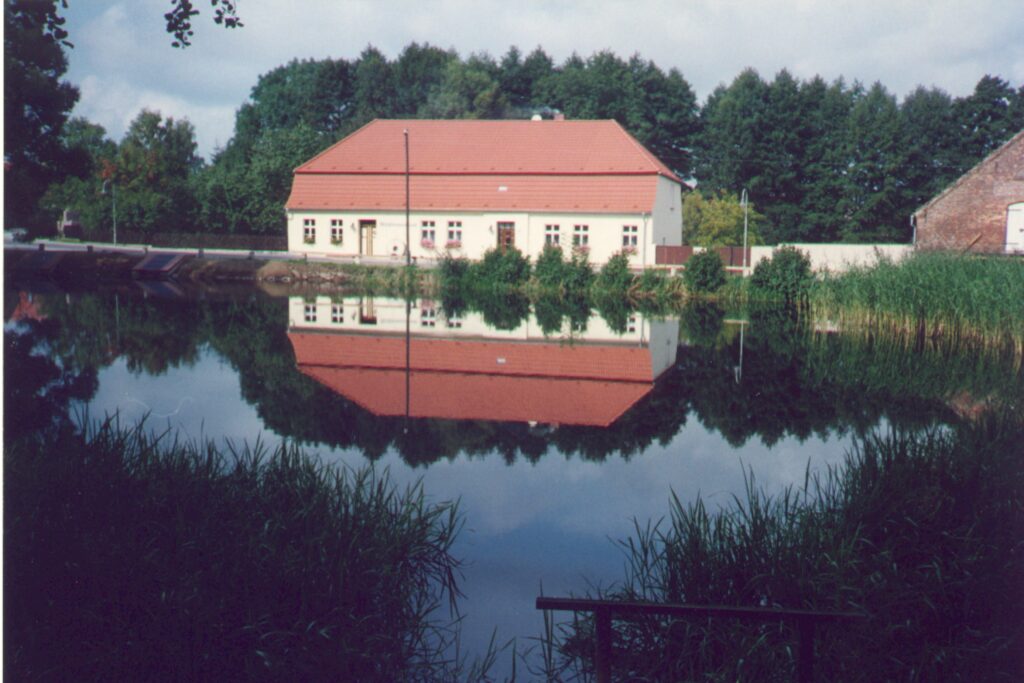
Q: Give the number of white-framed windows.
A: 7